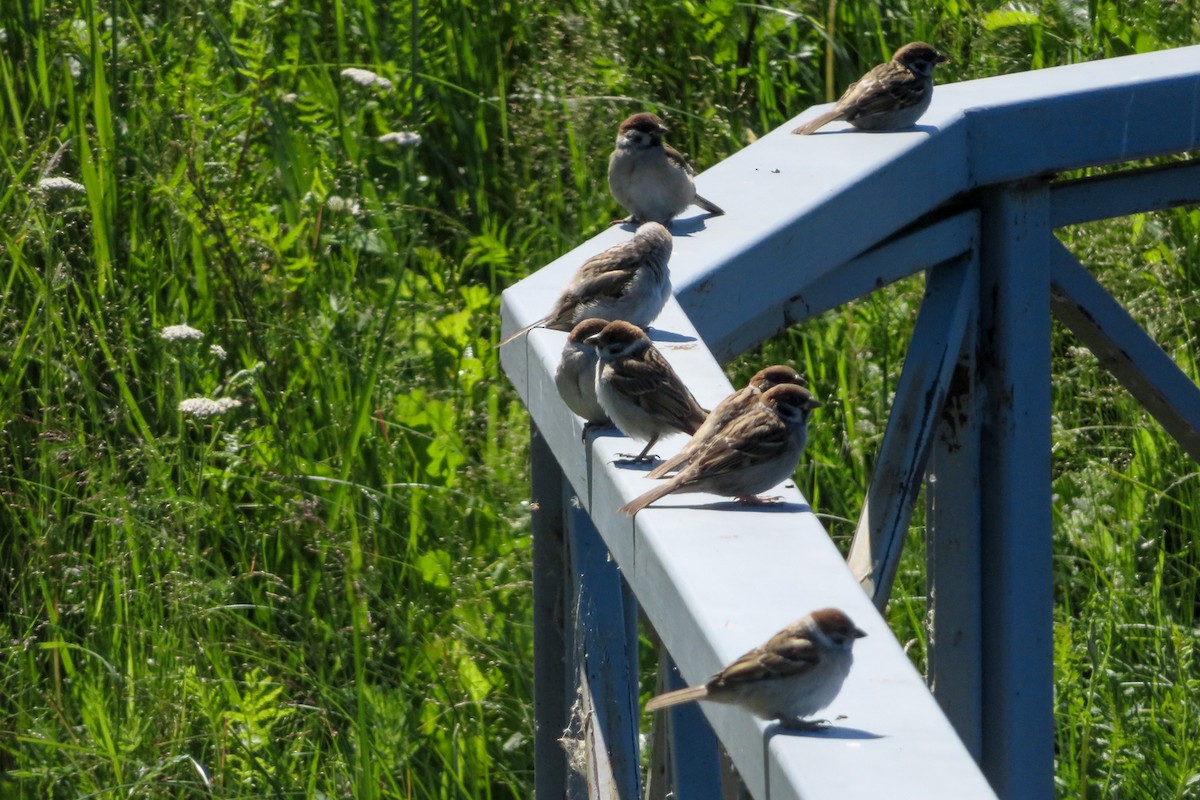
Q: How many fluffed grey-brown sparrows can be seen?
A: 8